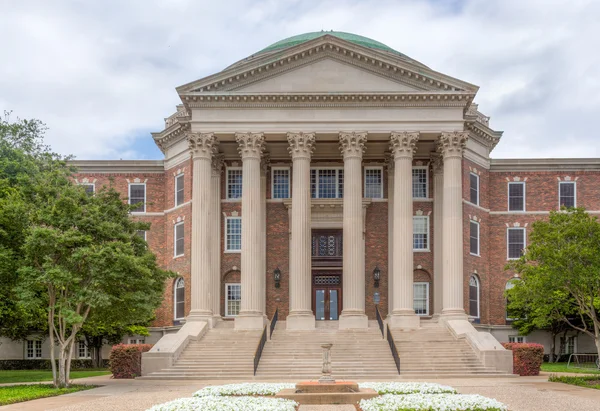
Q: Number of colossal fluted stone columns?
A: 6